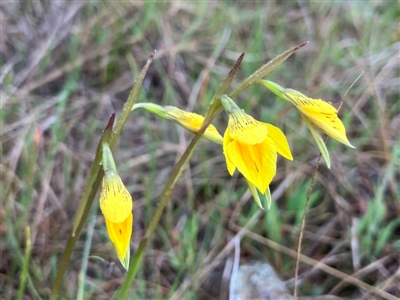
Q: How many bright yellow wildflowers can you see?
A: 4